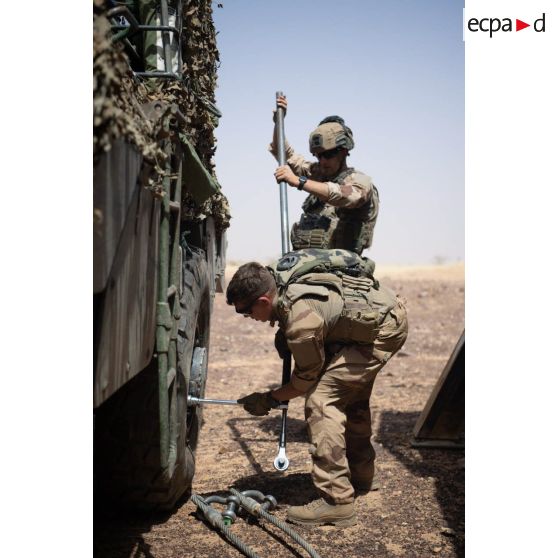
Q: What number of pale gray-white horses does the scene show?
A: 0